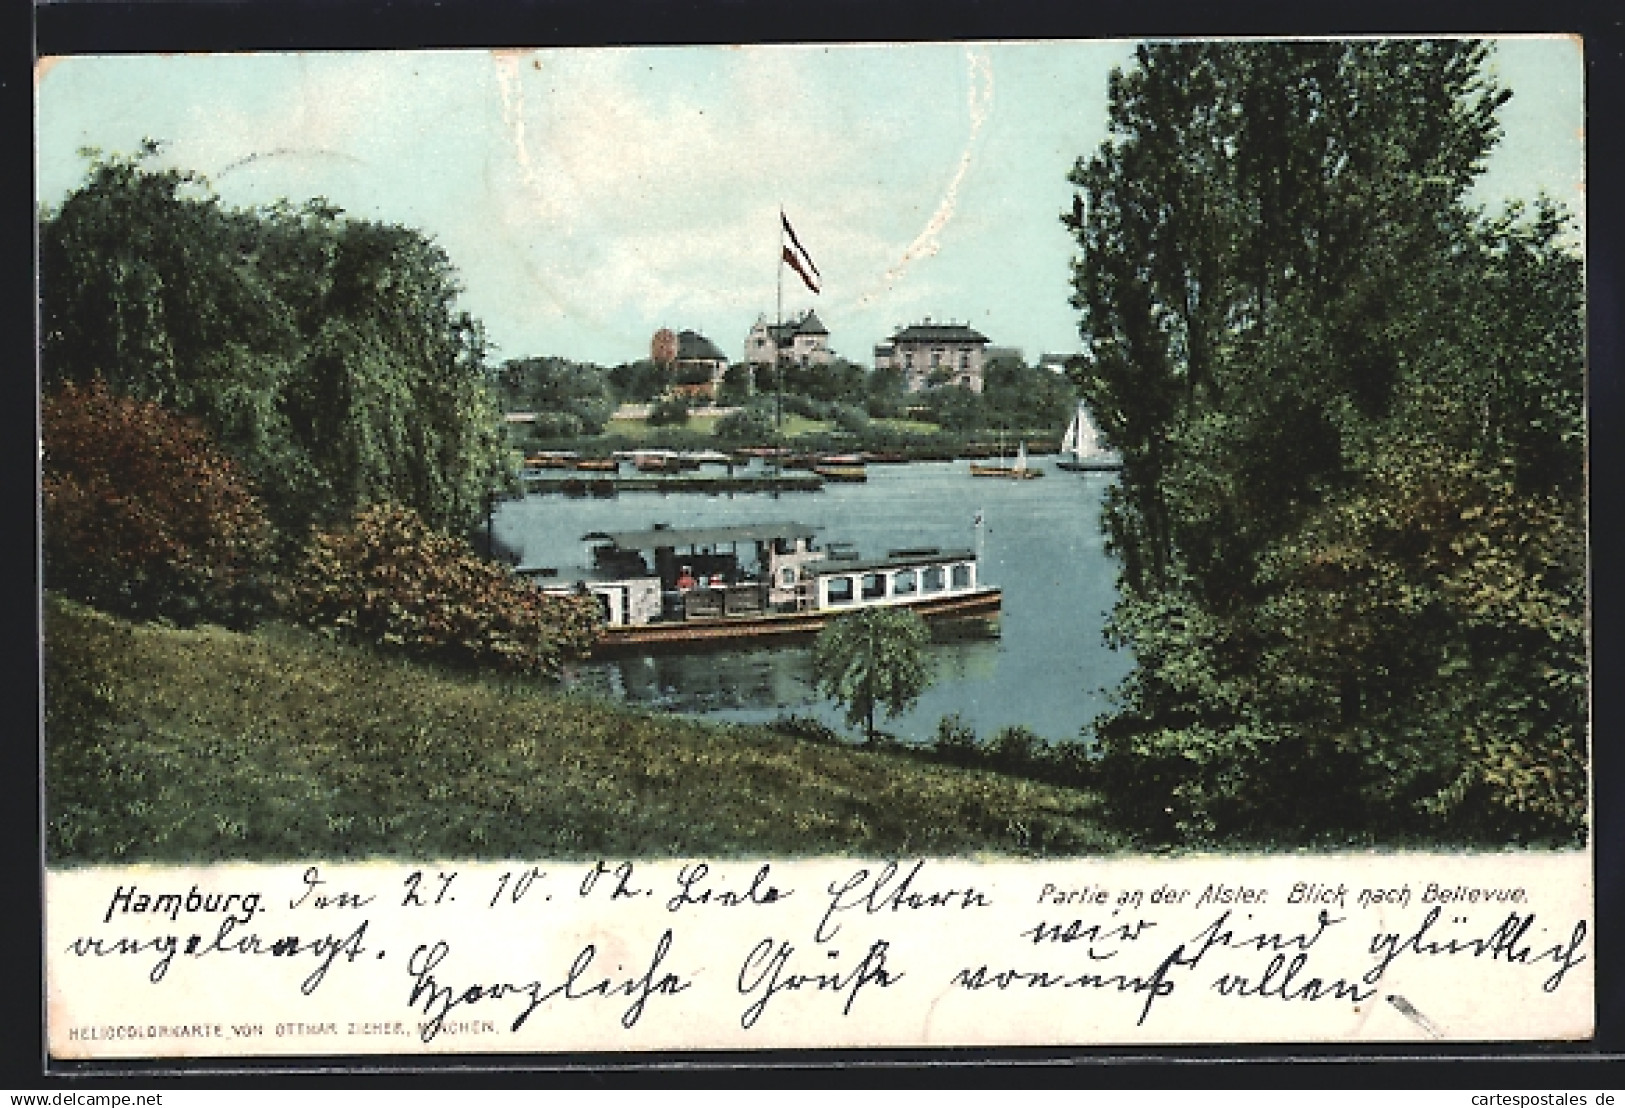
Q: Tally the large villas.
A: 3